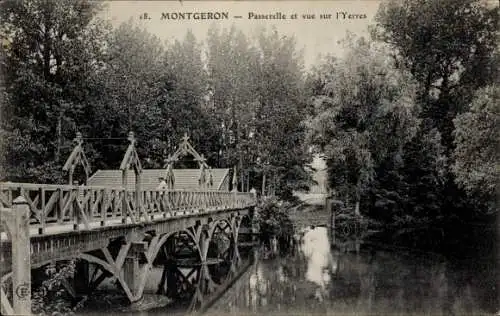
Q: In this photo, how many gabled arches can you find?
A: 3